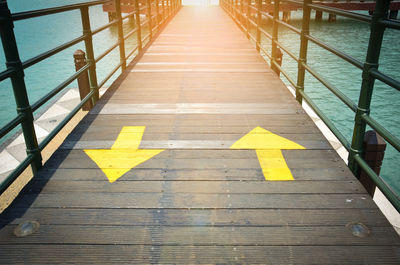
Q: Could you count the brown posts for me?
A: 3